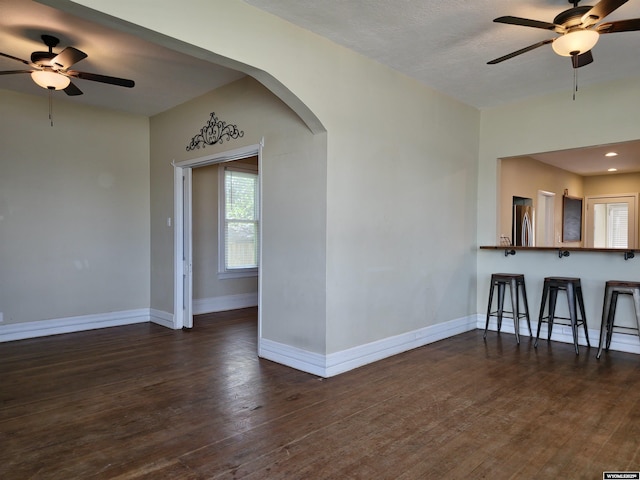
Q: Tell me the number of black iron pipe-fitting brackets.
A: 3